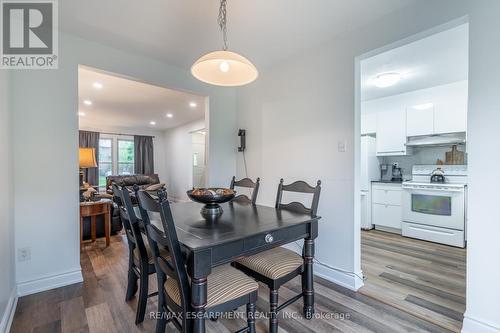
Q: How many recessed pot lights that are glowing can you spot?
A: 6